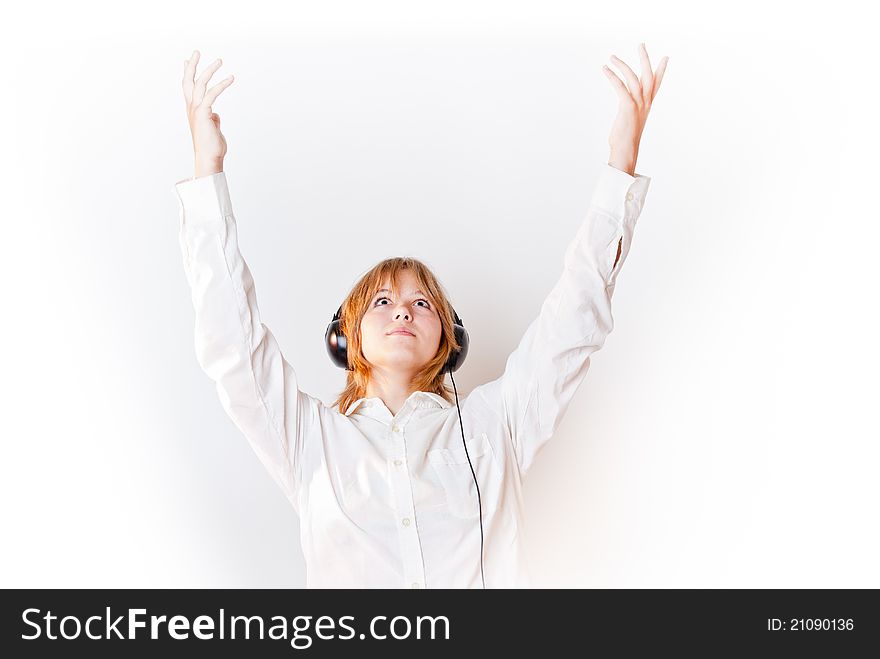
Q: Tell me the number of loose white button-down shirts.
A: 1